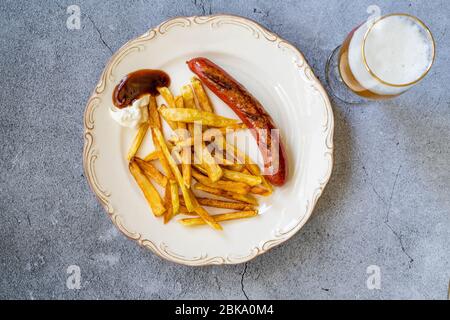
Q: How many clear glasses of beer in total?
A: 1